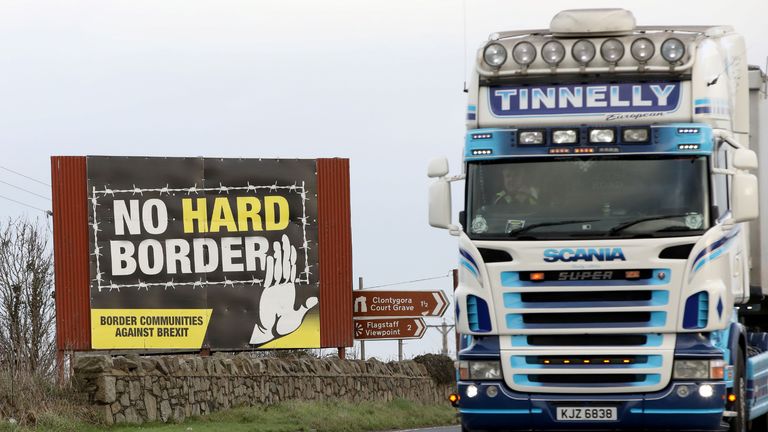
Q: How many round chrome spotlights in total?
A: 7